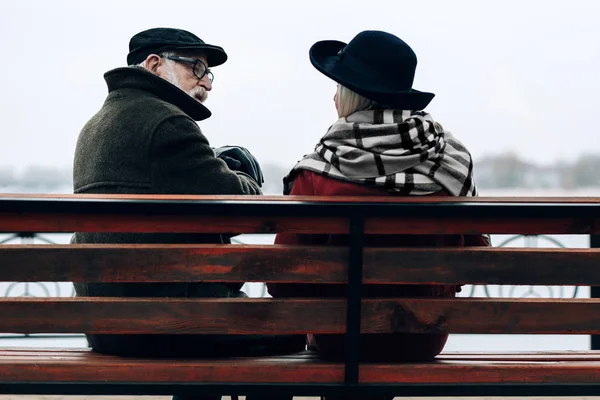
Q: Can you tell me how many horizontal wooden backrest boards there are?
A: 3